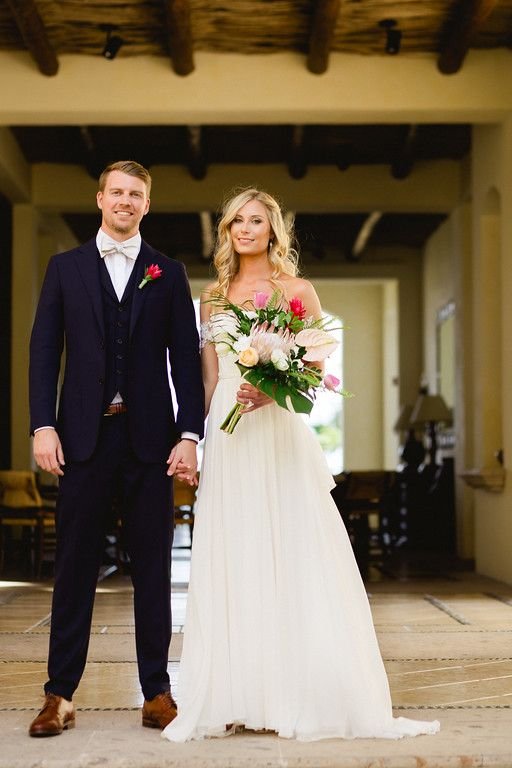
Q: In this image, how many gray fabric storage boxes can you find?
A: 0